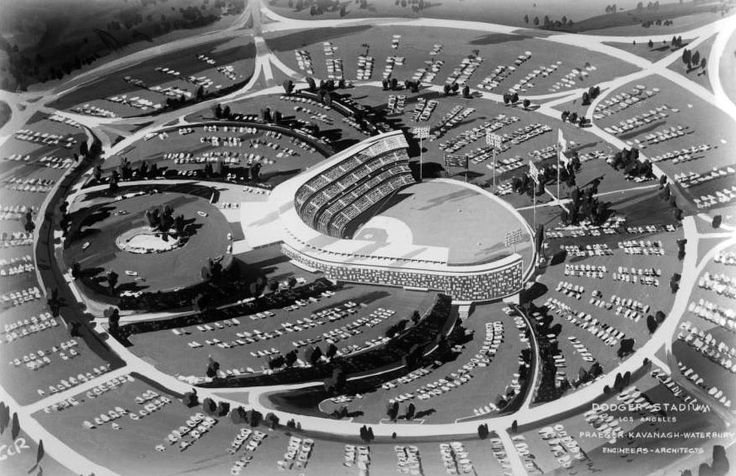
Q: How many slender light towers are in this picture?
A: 4